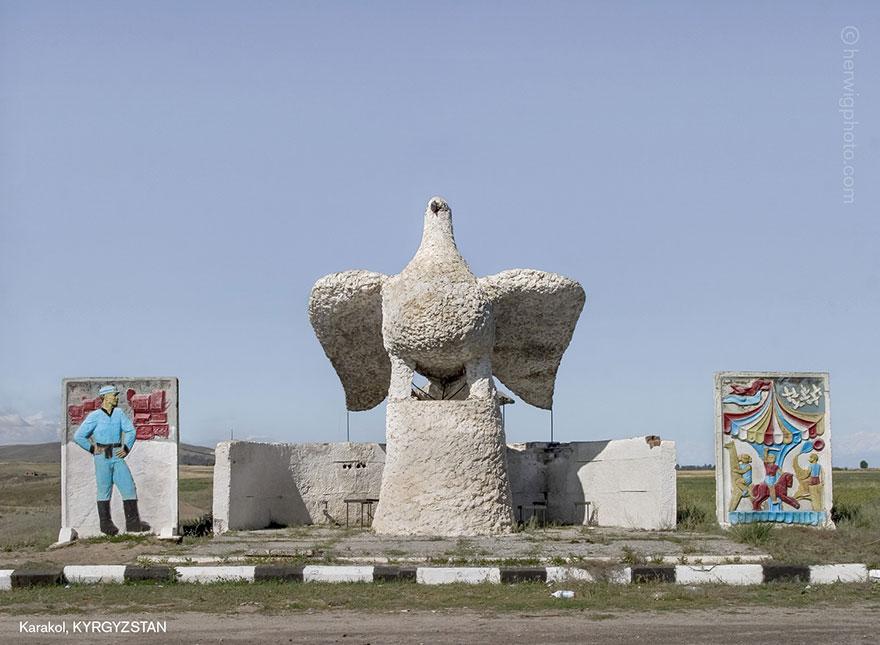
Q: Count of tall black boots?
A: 2